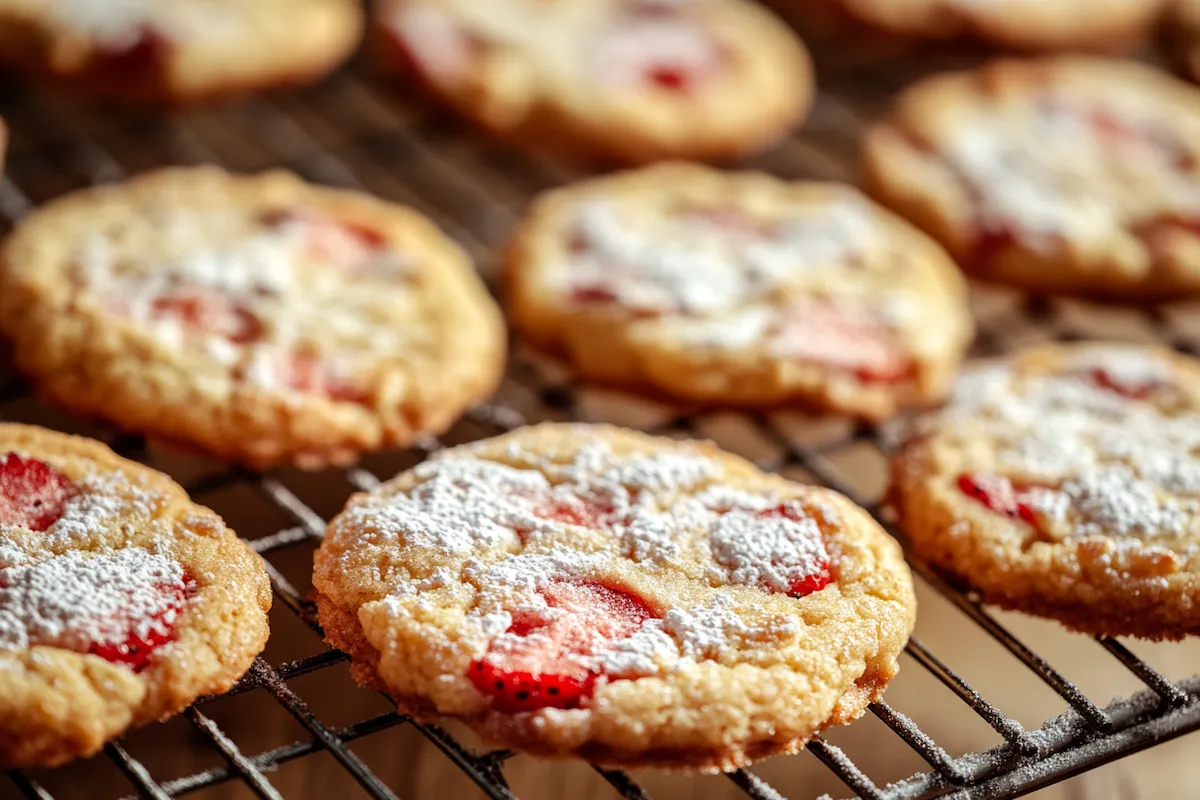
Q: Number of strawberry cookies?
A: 9